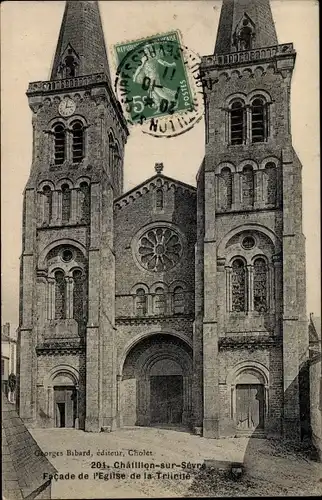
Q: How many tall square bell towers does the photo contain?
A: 2